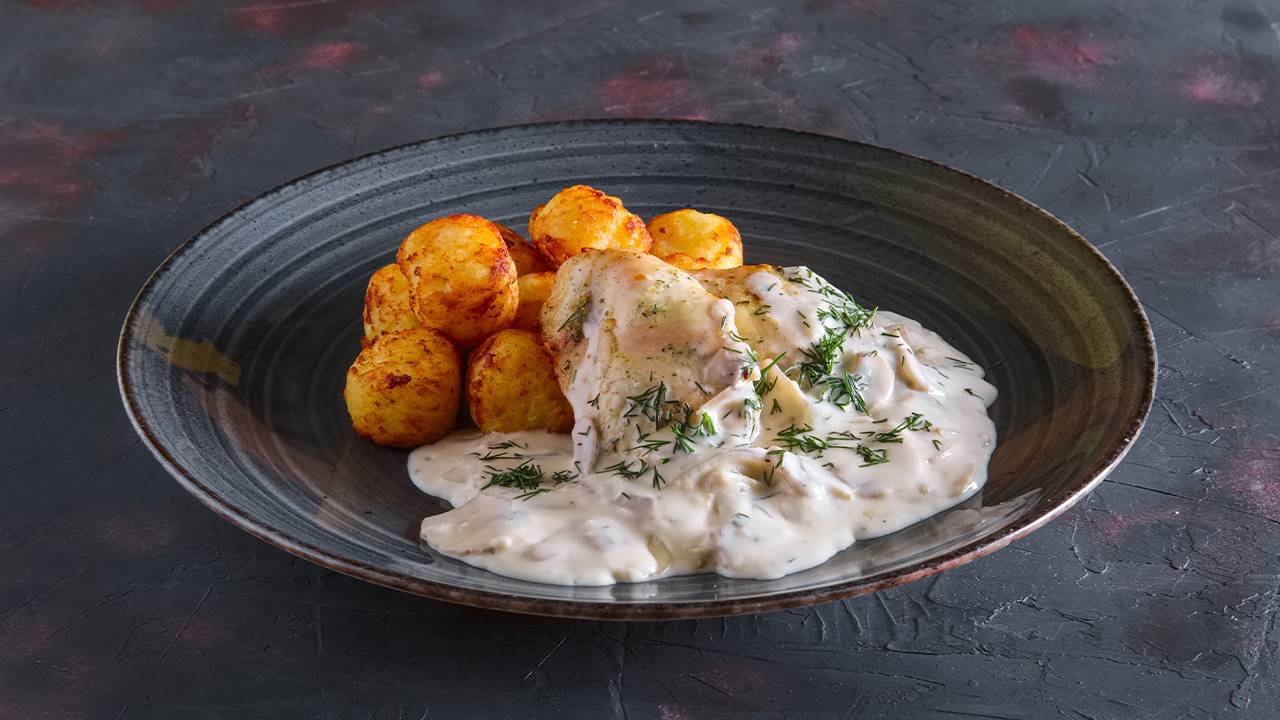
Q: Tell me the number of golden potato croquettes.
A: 8